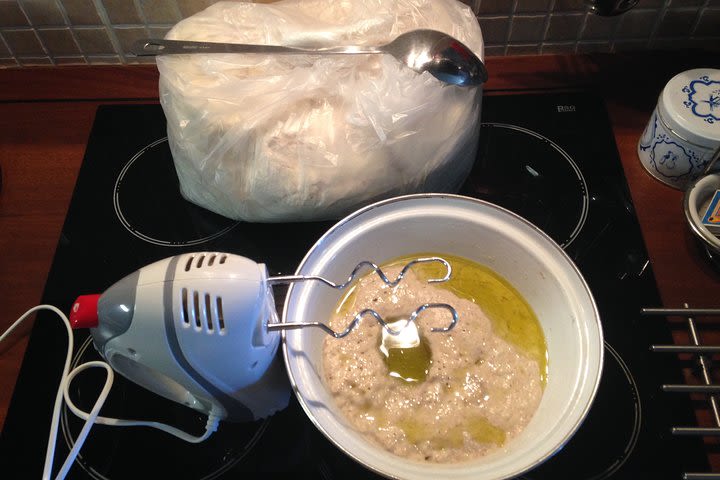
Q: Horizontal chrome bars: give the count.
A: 5